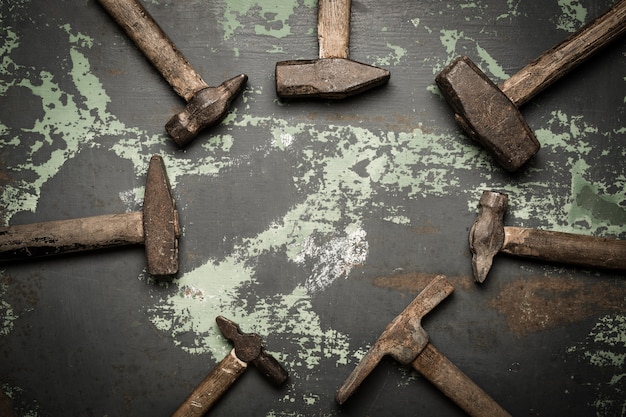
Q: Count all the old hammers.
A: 7